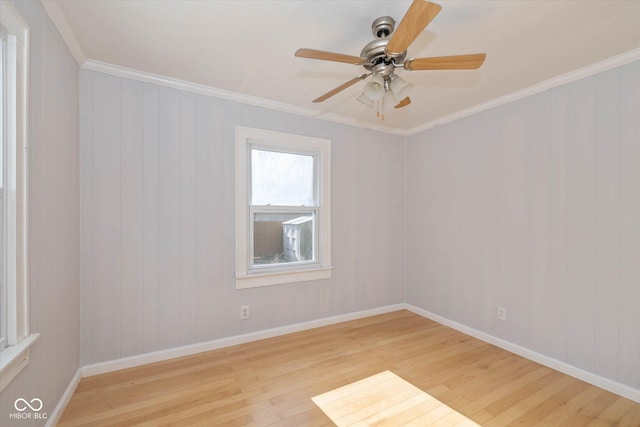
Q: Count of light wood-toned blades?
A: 5